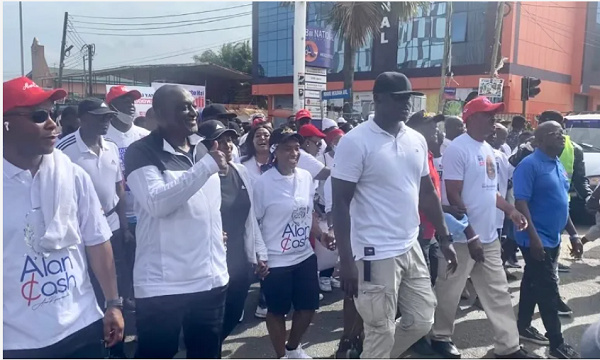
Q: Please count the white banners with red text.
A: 2